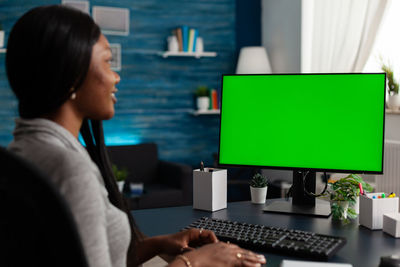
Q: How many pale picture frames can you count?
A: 3